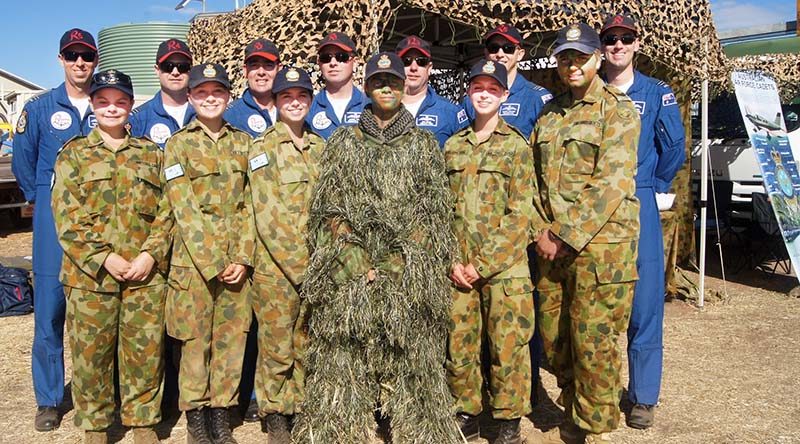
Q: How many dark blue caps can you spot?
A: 6